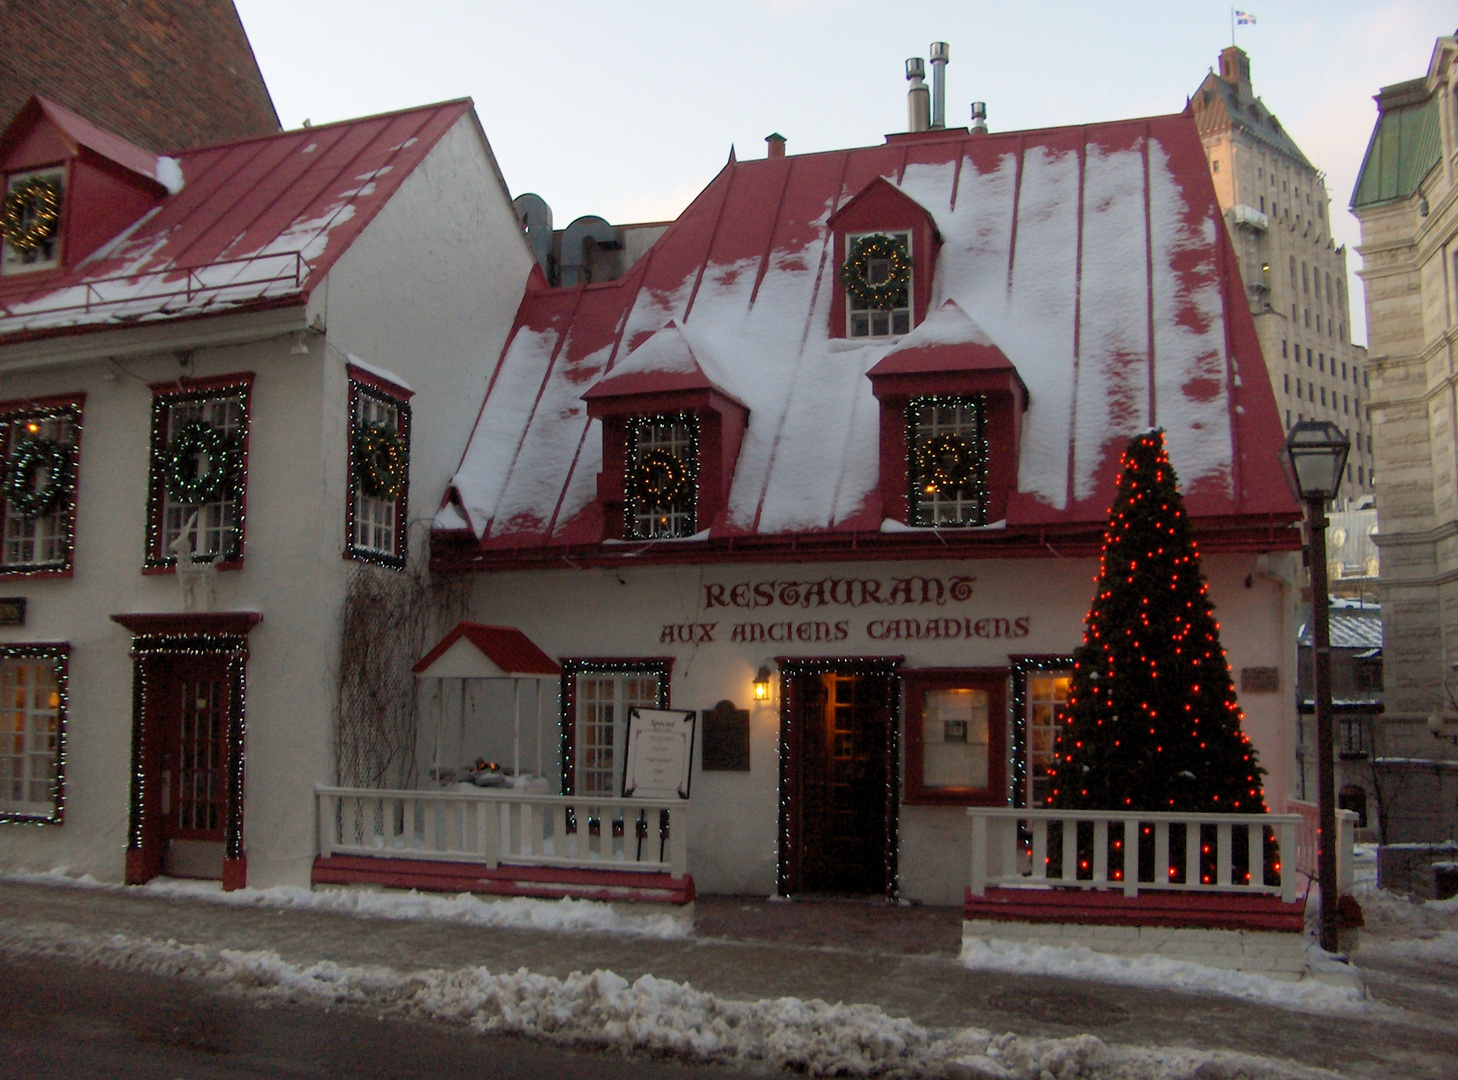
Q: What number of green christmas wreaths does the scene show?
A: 7